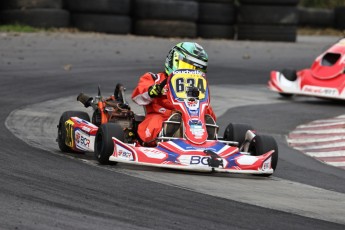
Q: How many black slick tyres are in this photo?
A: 5